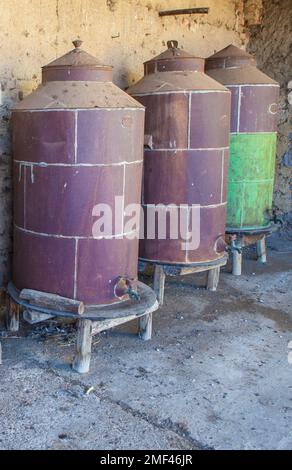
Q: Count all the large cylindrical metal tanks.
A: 3